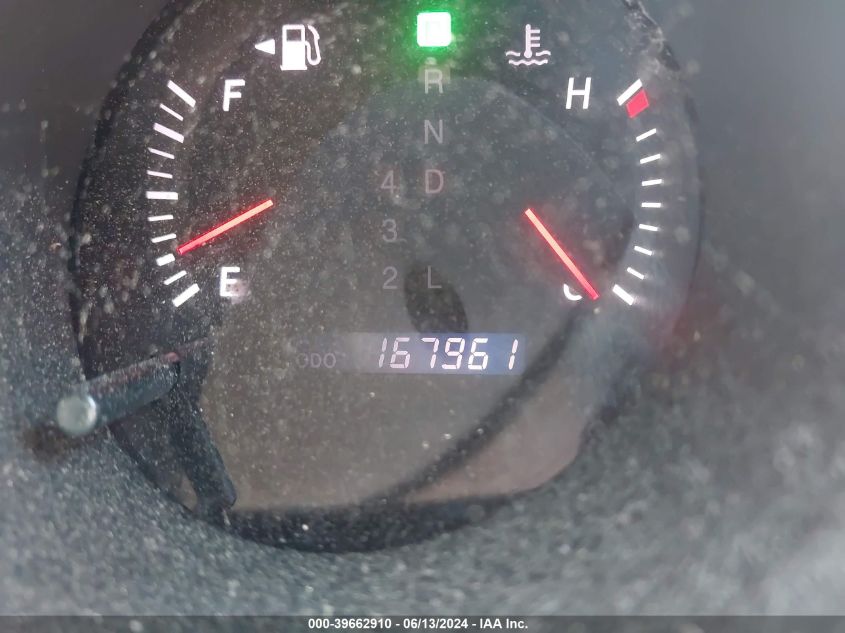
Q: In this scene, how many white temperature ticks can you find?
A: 9